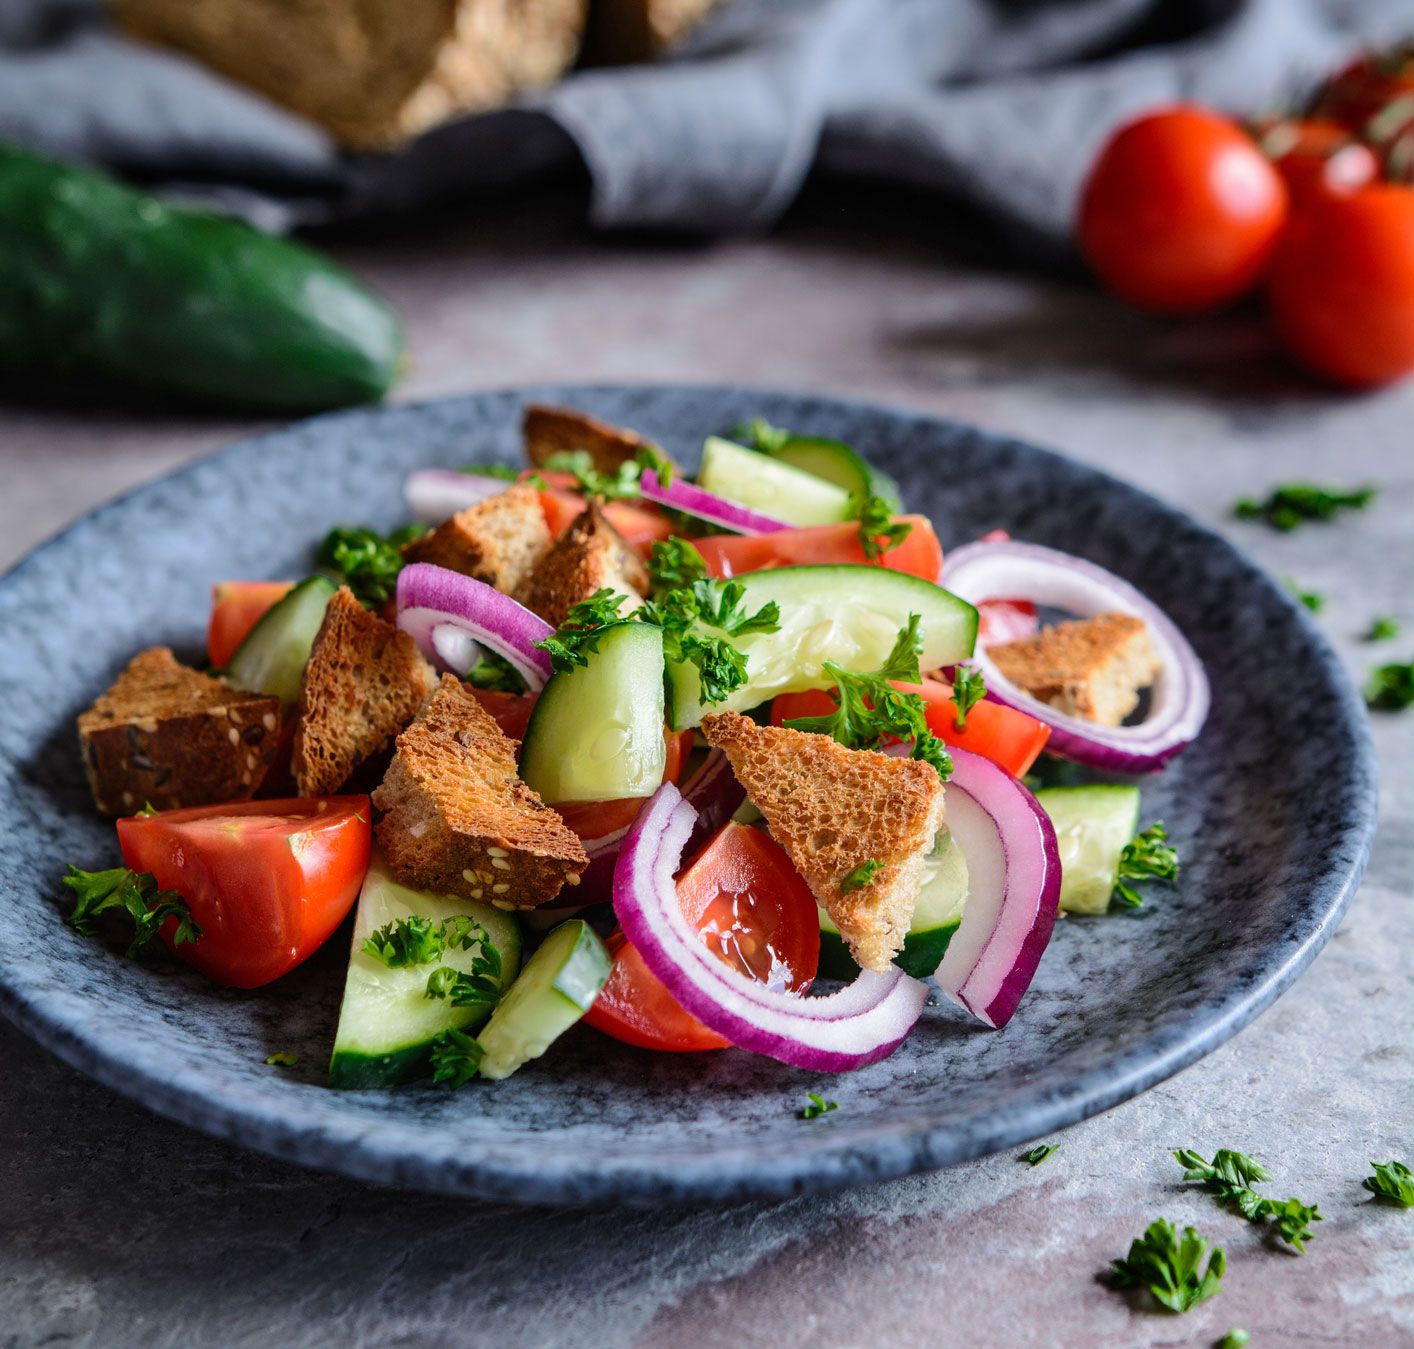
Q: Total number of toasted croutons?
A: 8